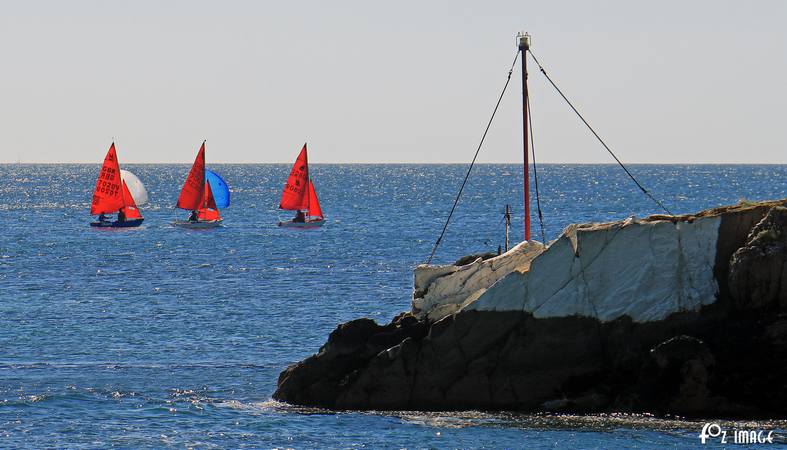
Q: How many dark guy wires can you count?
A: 3